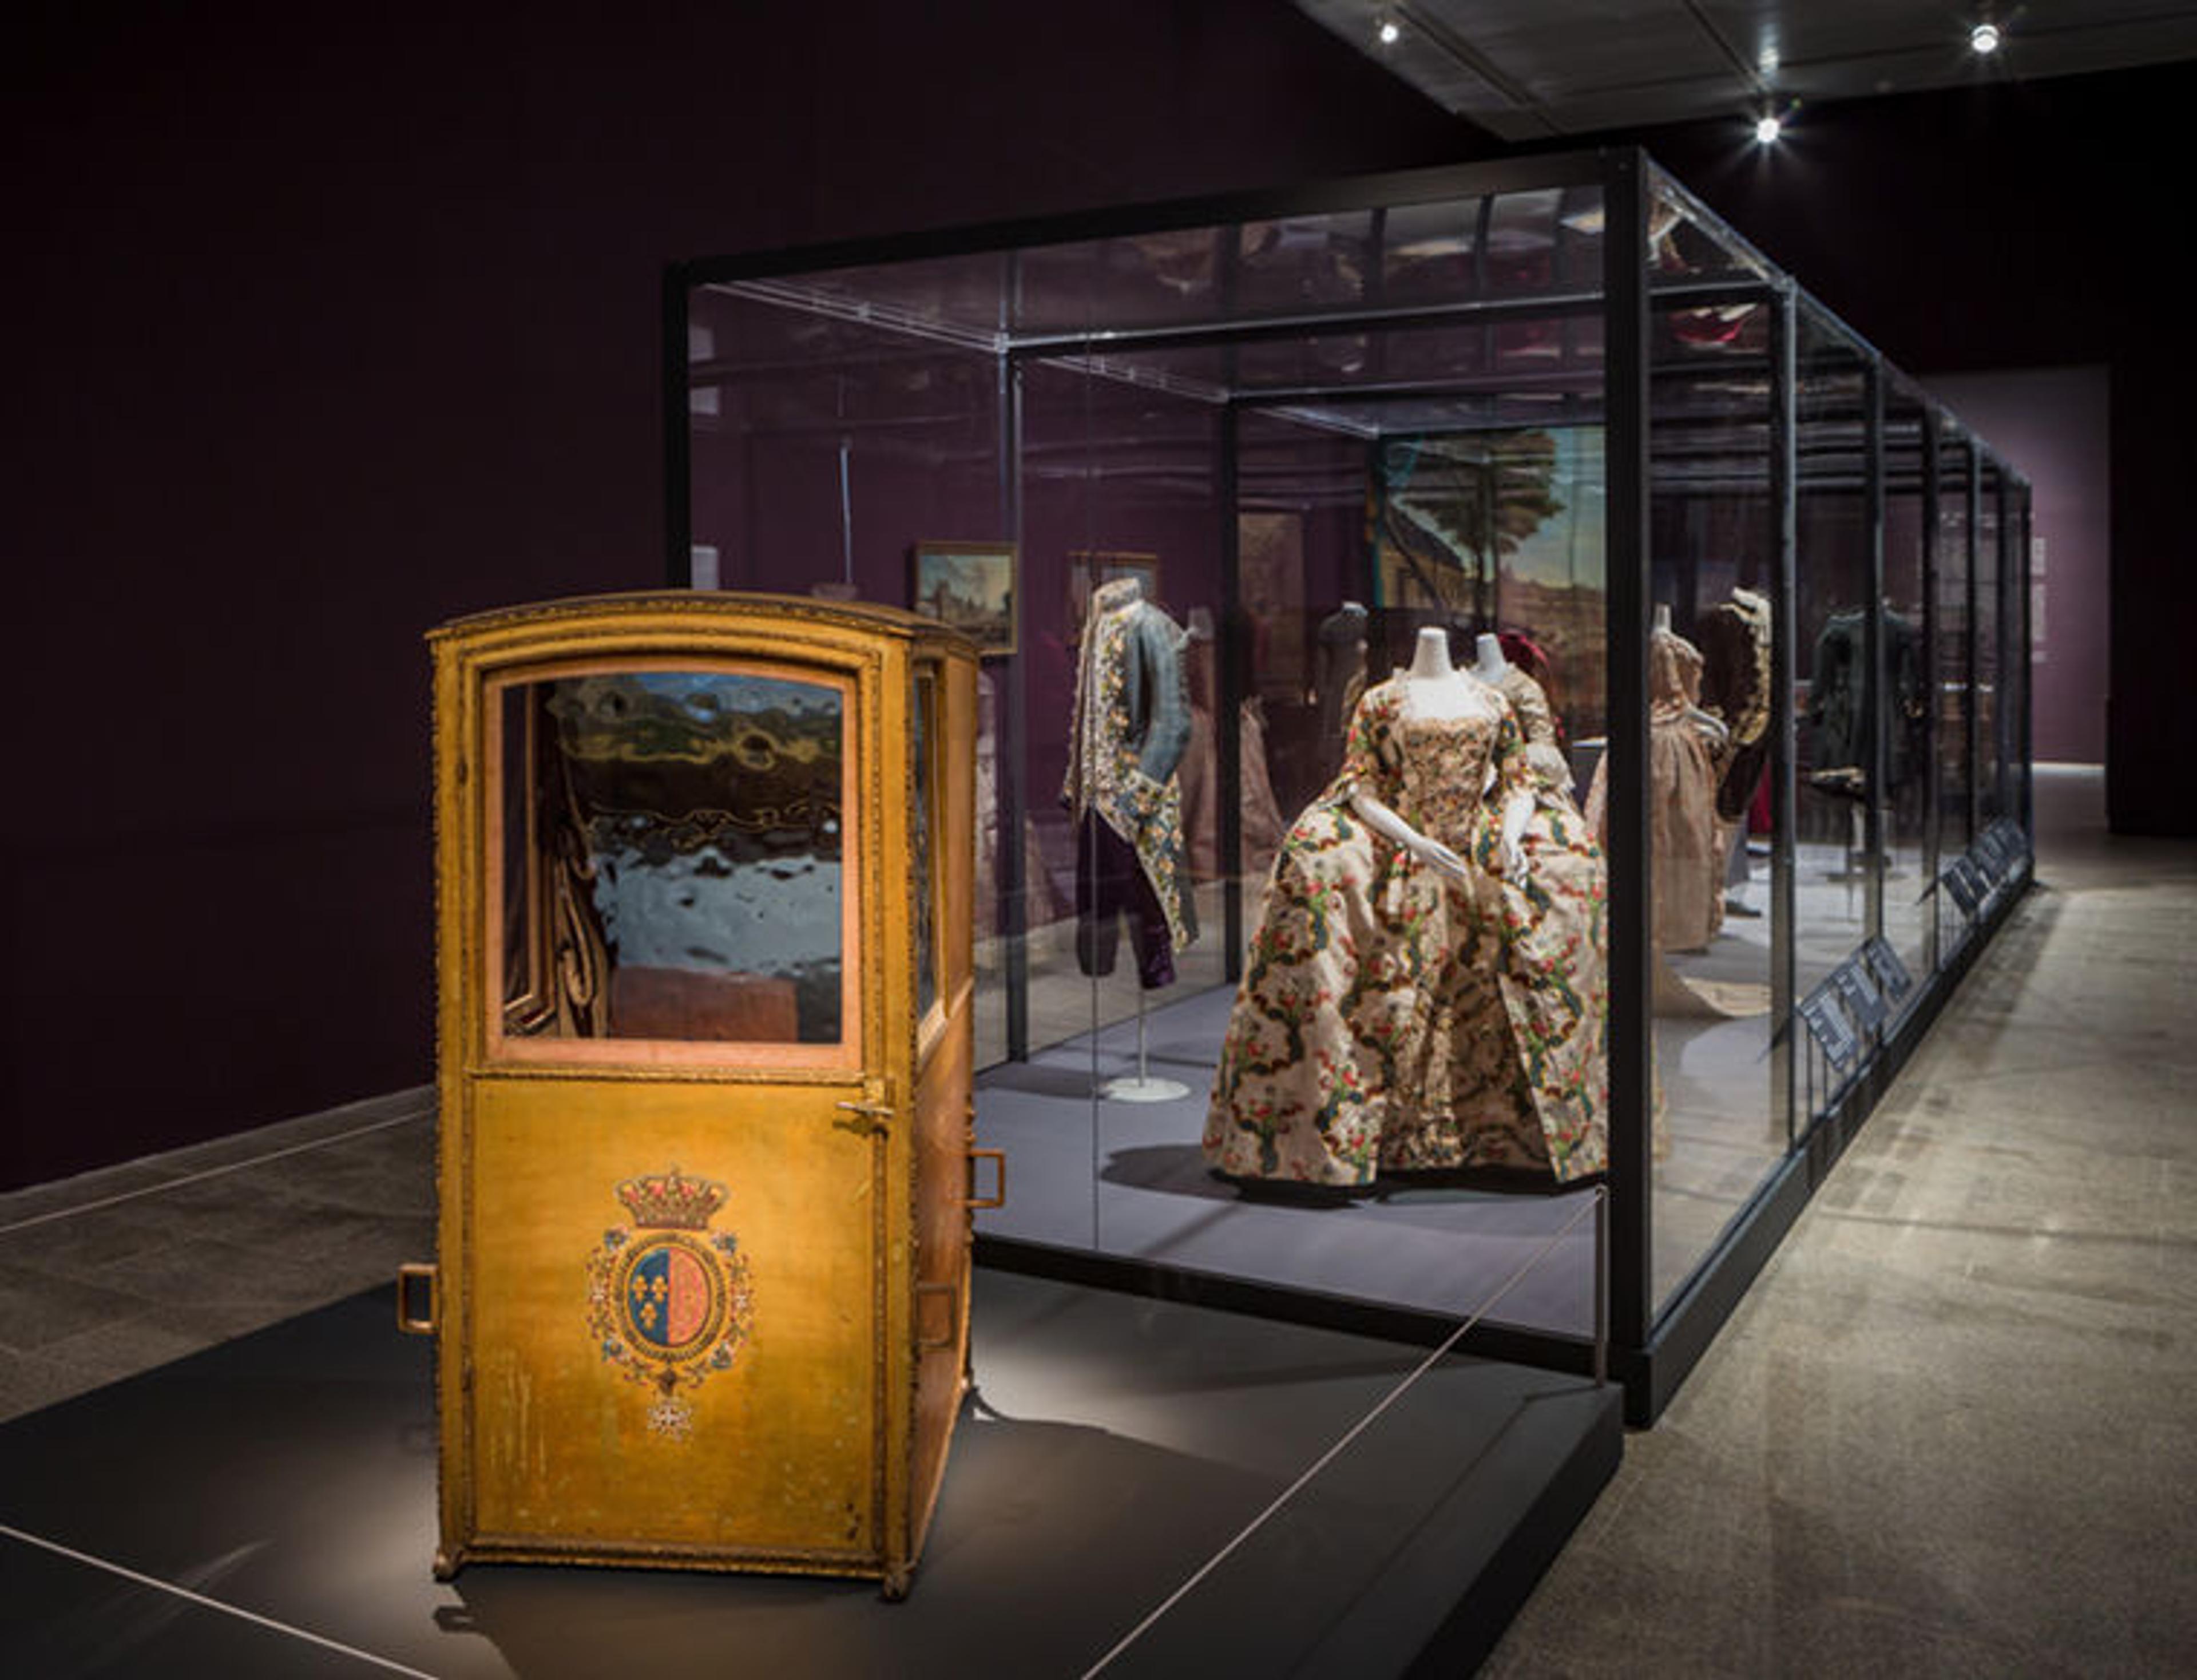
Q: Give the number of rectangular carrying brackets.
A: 3